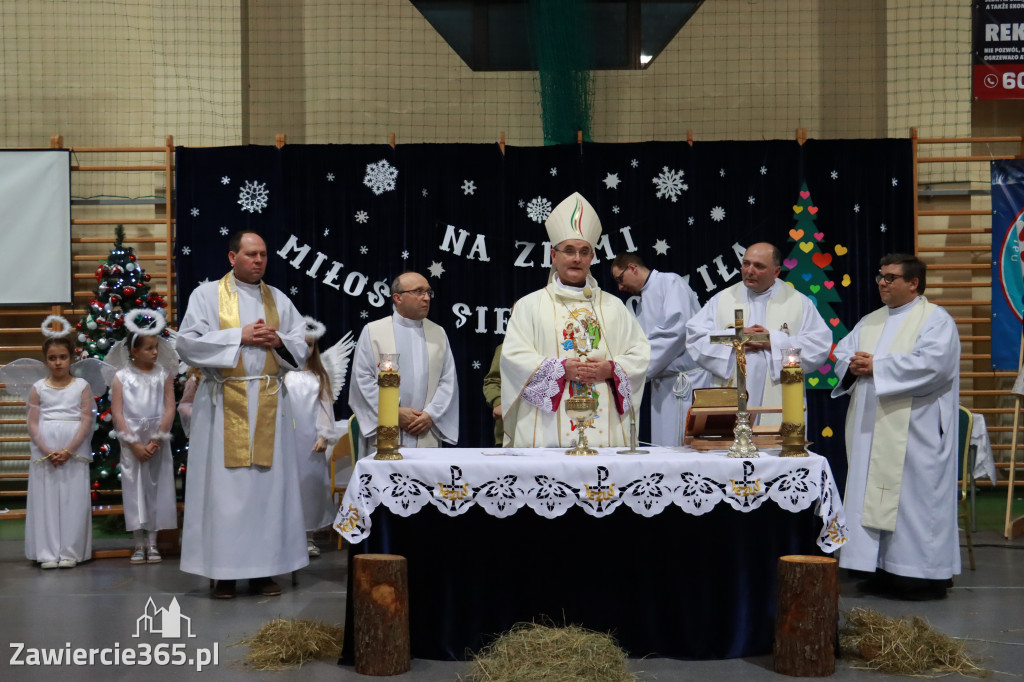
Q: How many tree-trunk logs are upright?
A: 2